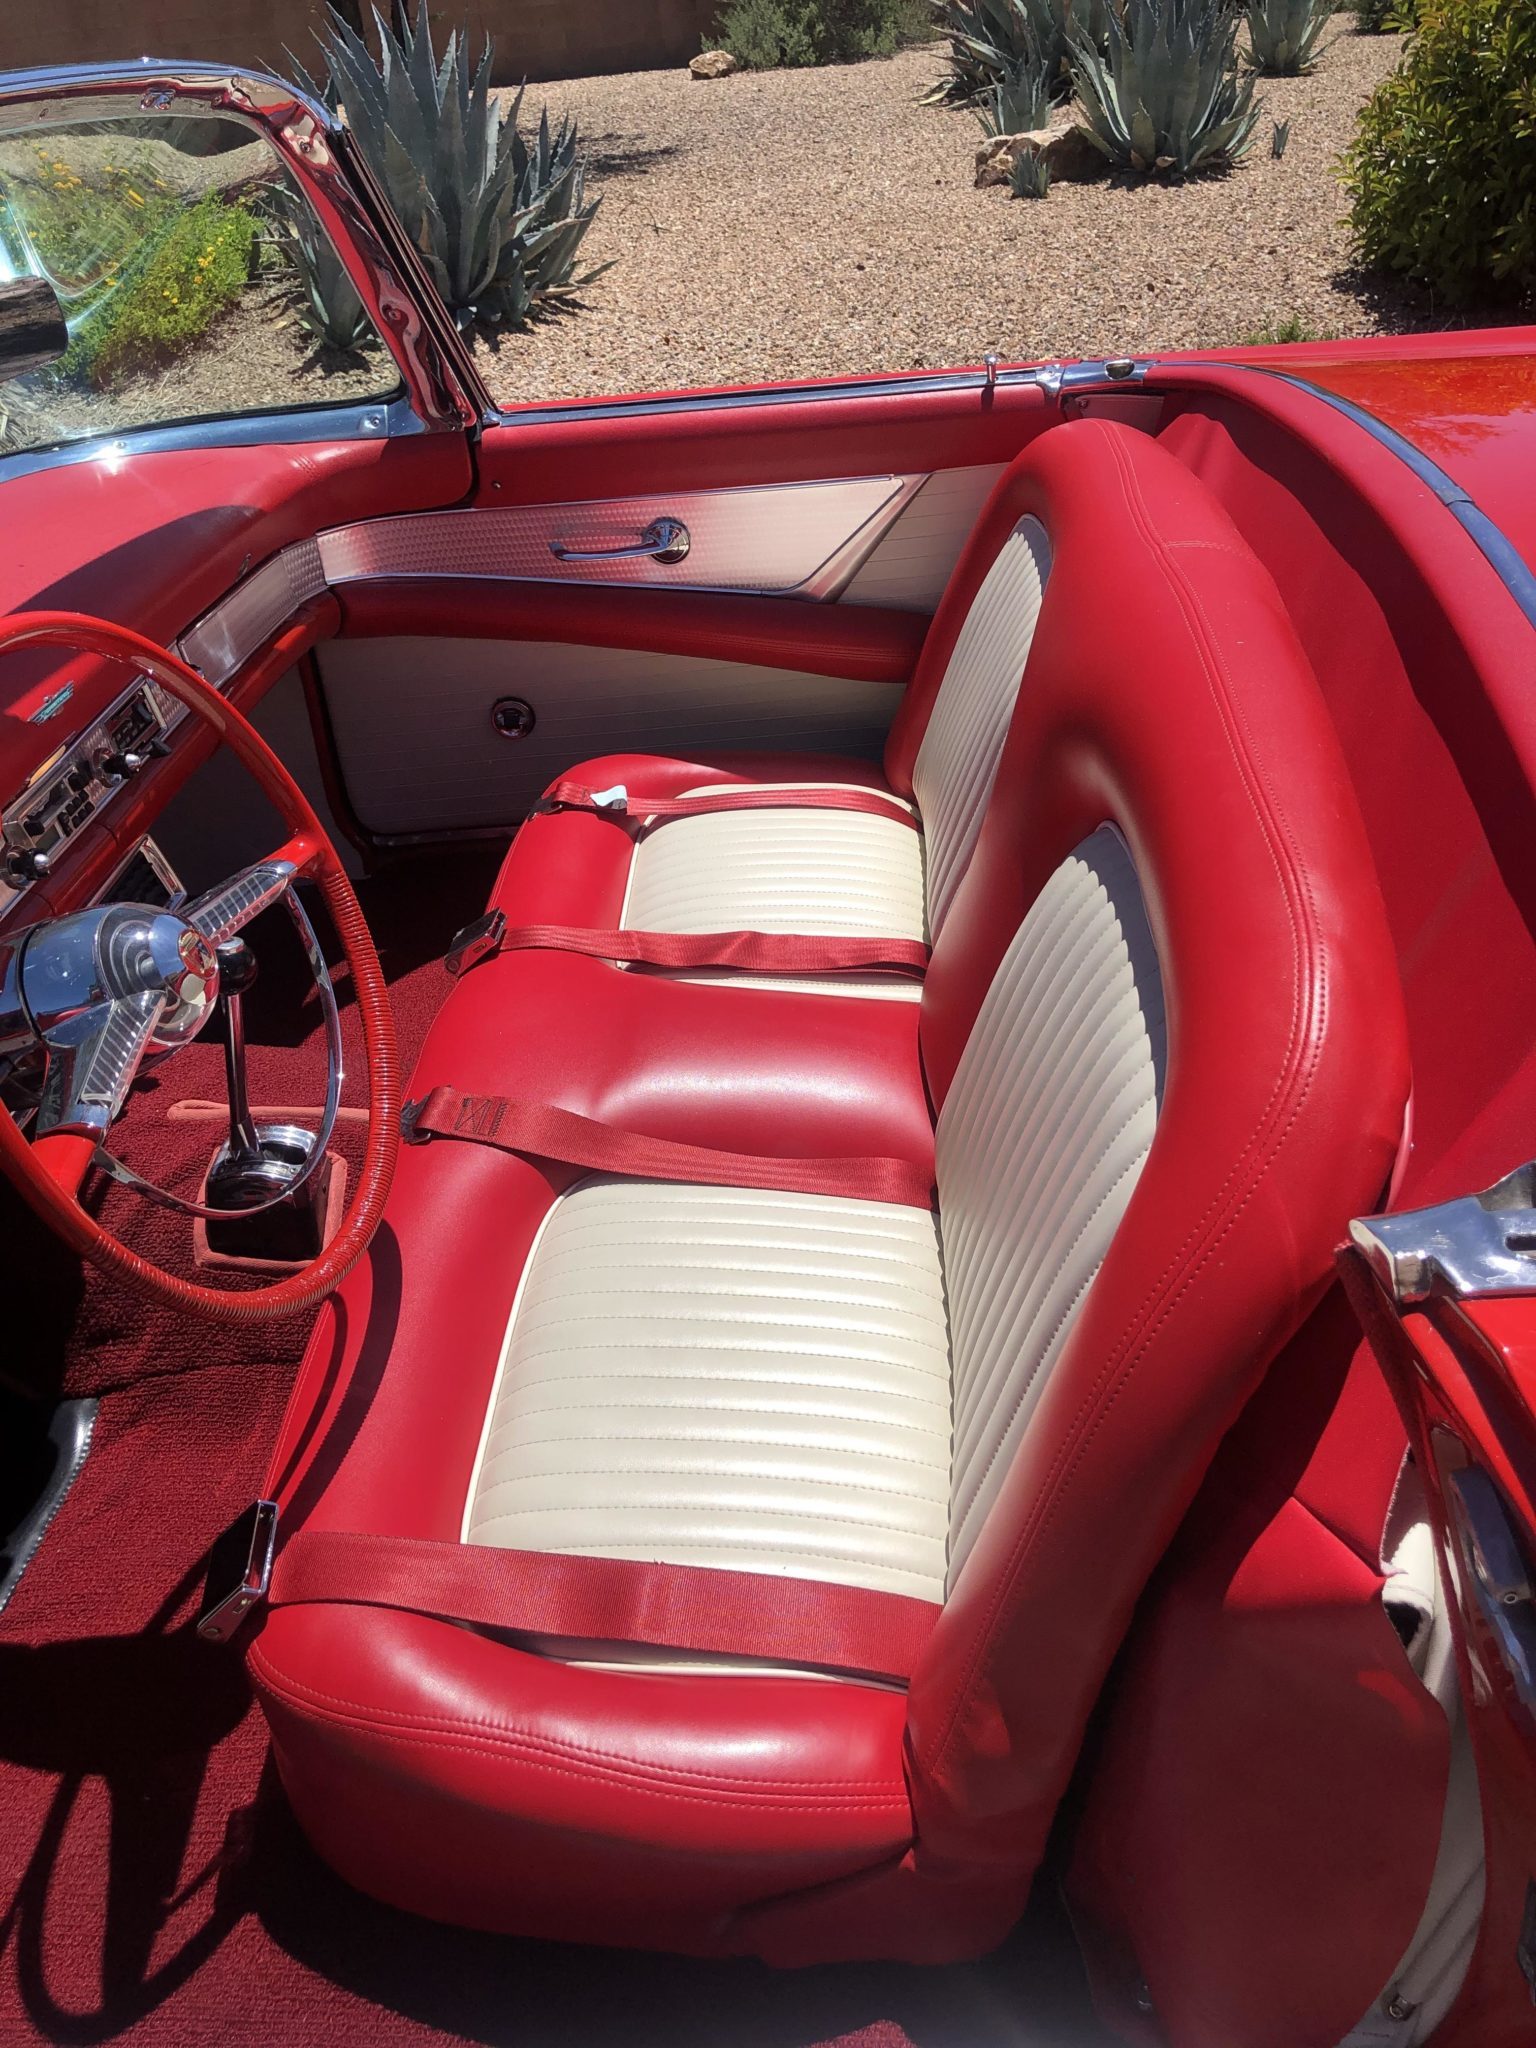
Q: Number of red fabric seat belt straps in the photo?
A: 4